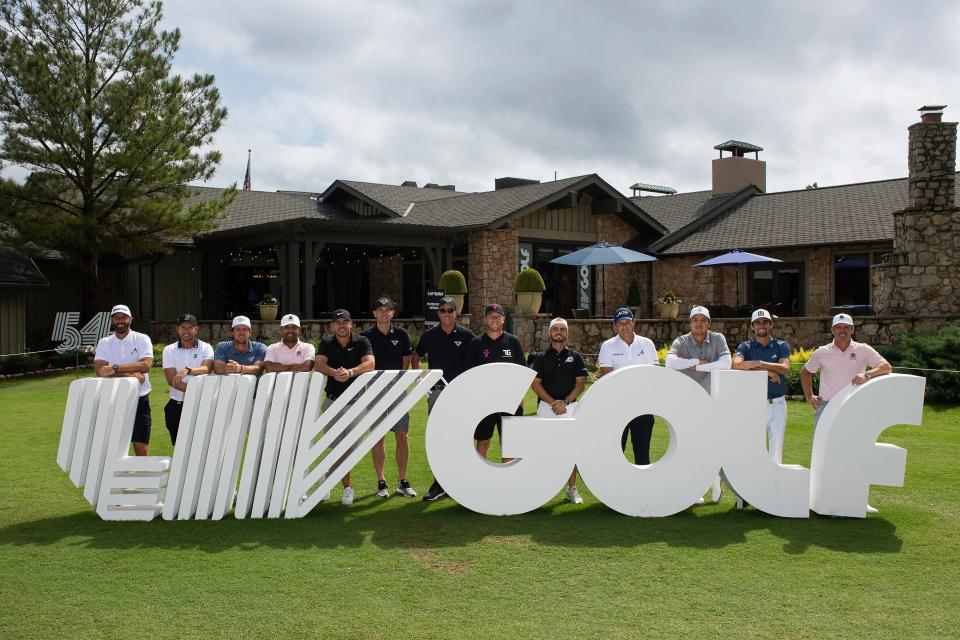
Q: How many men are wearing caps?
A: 13